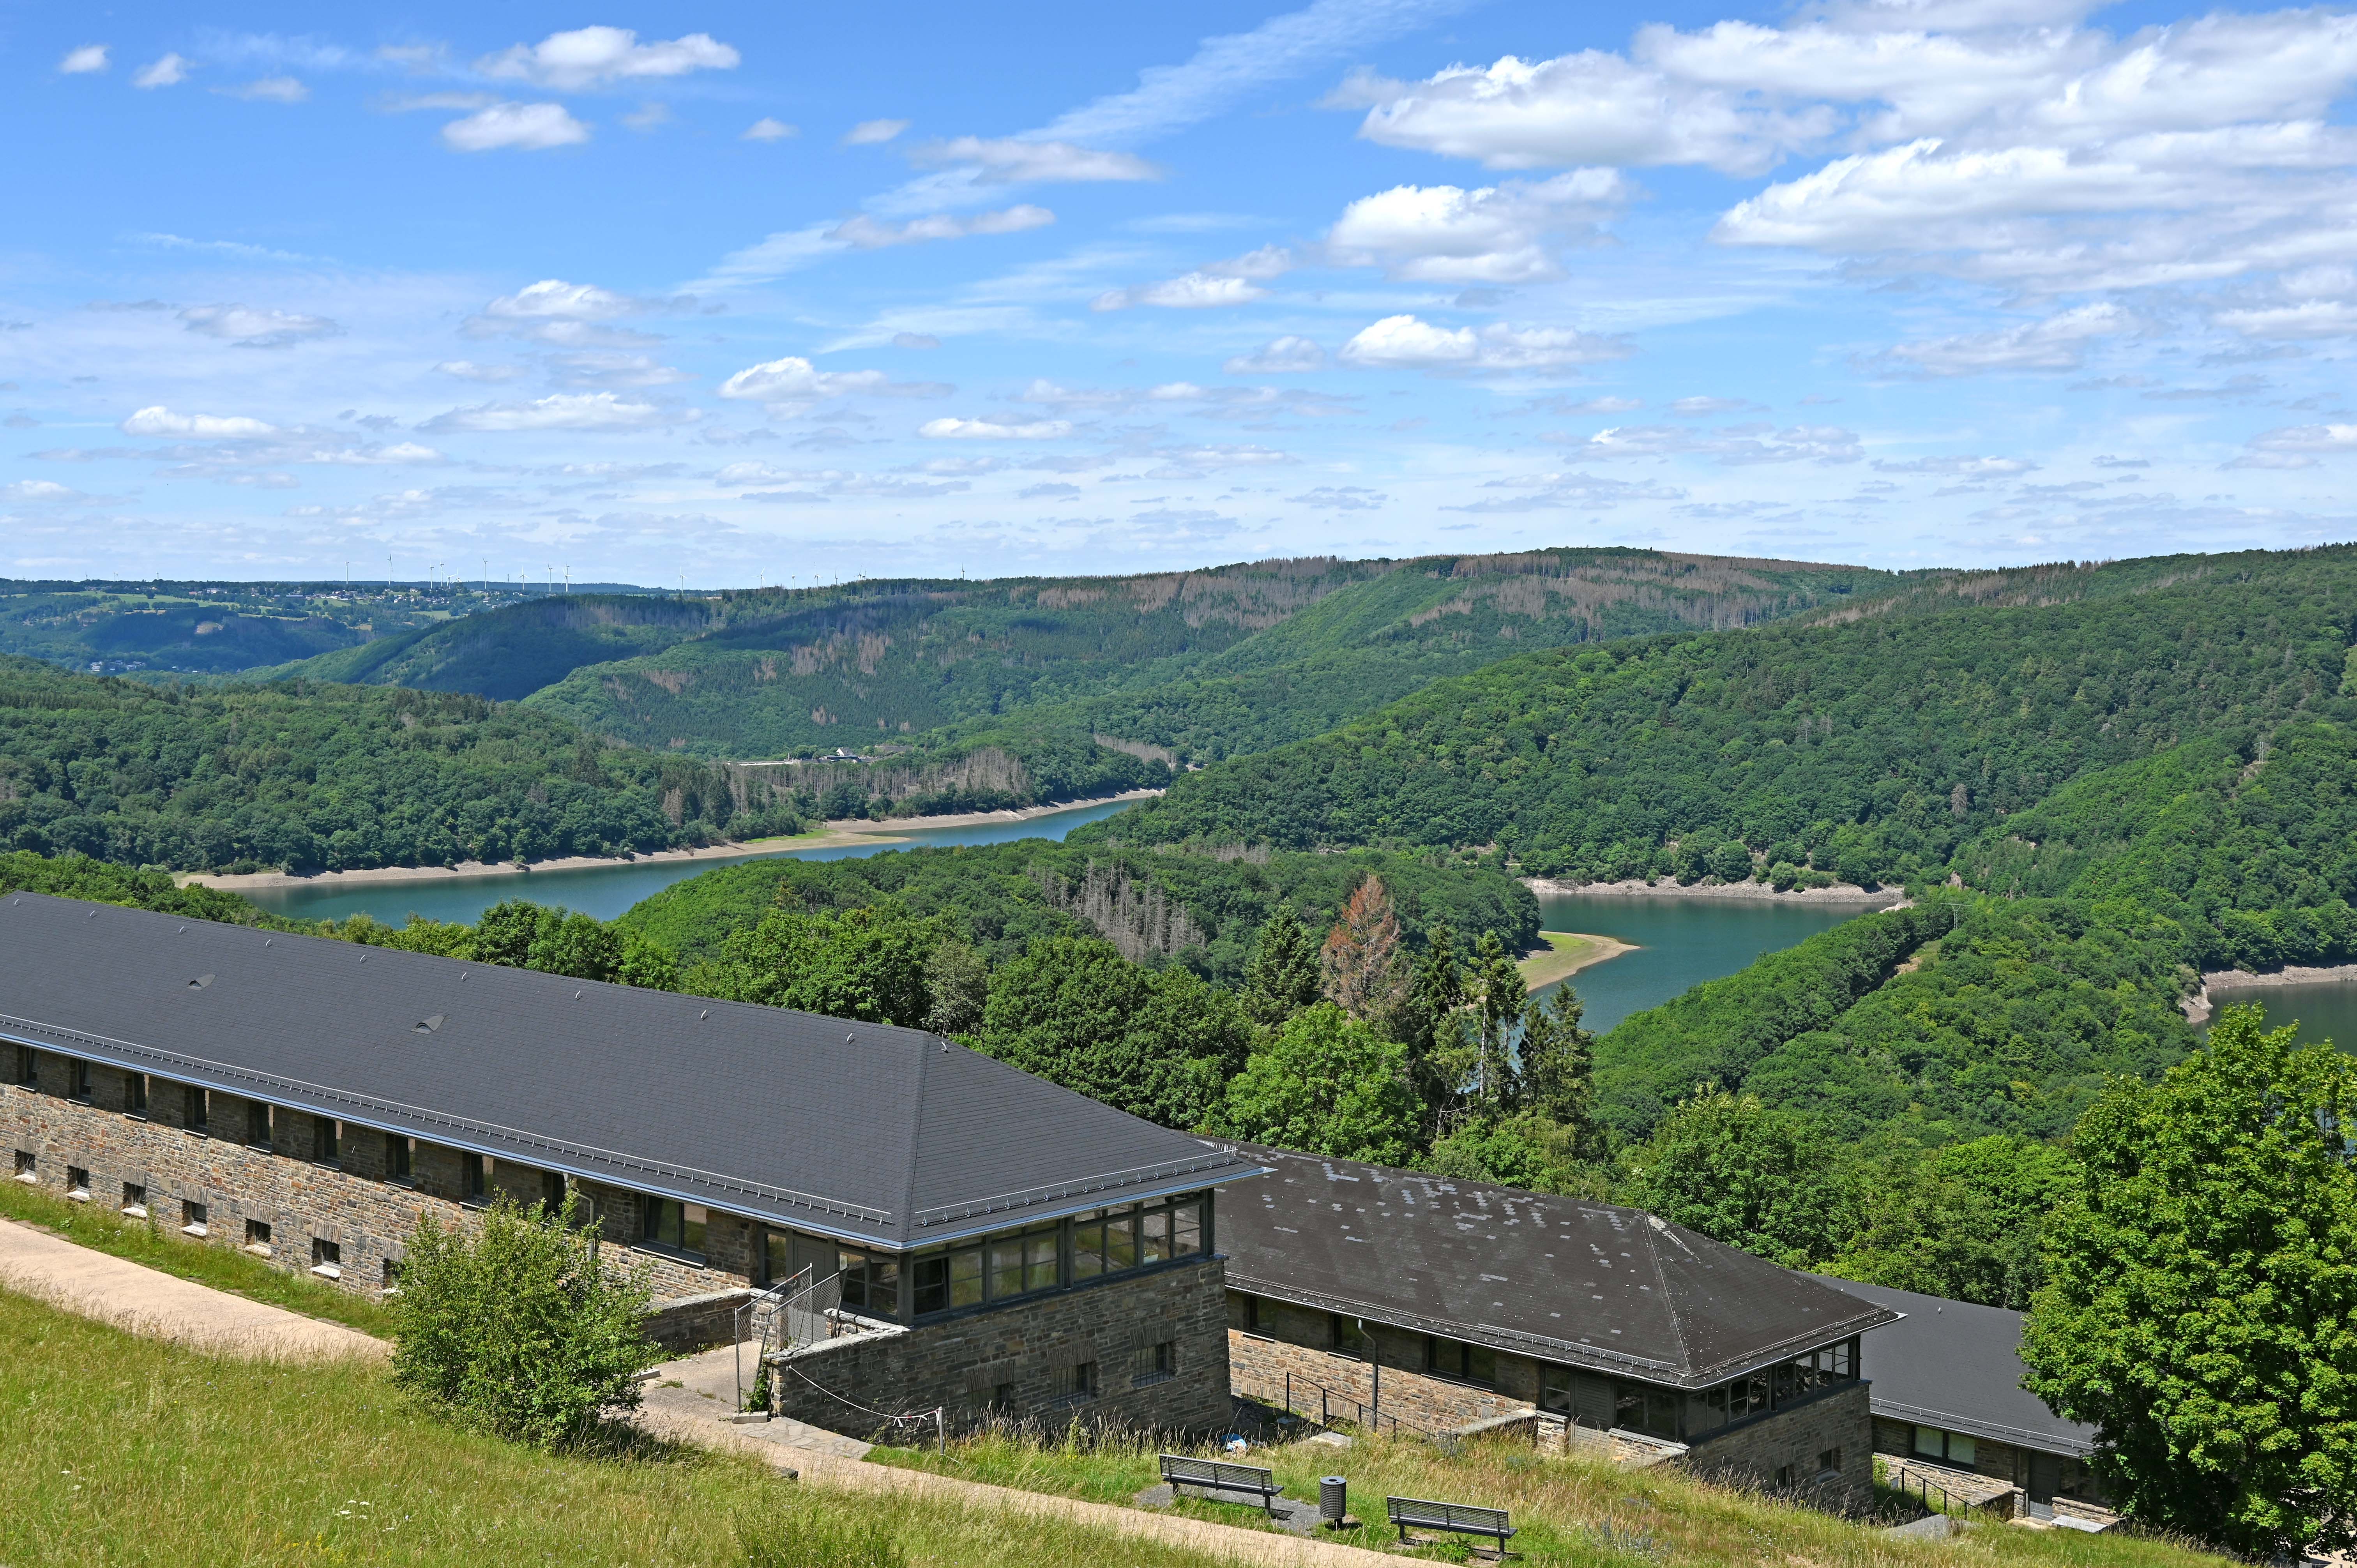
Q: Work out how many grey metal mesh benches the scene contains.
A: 2